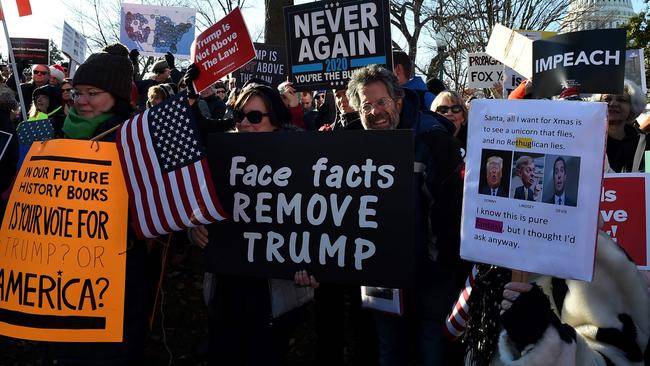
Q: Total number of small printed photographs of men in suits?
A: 3